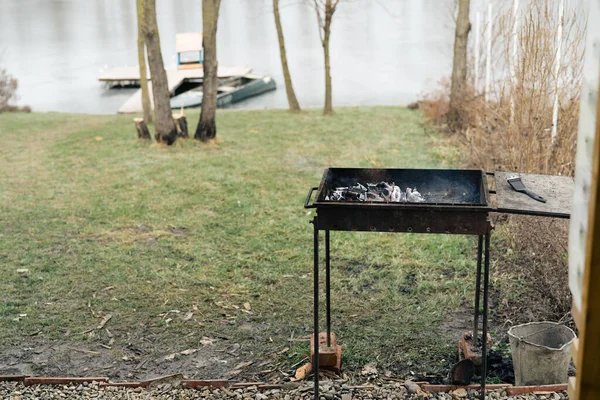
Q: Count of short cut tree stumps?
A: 2